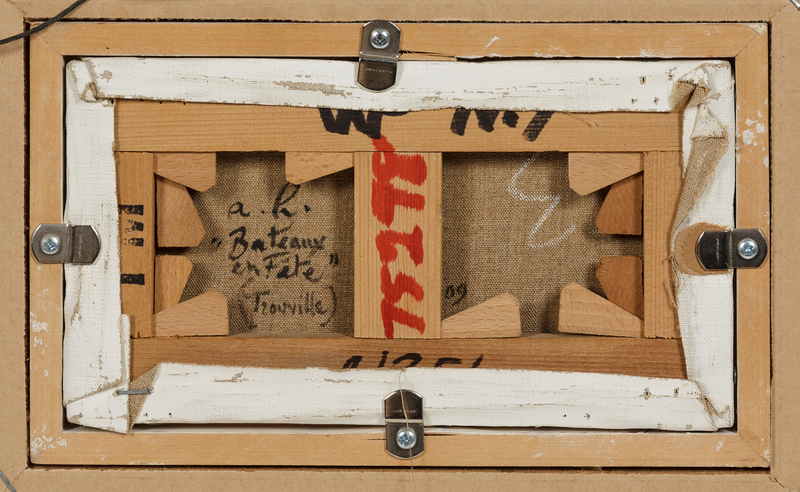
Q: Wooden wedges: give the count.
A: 10